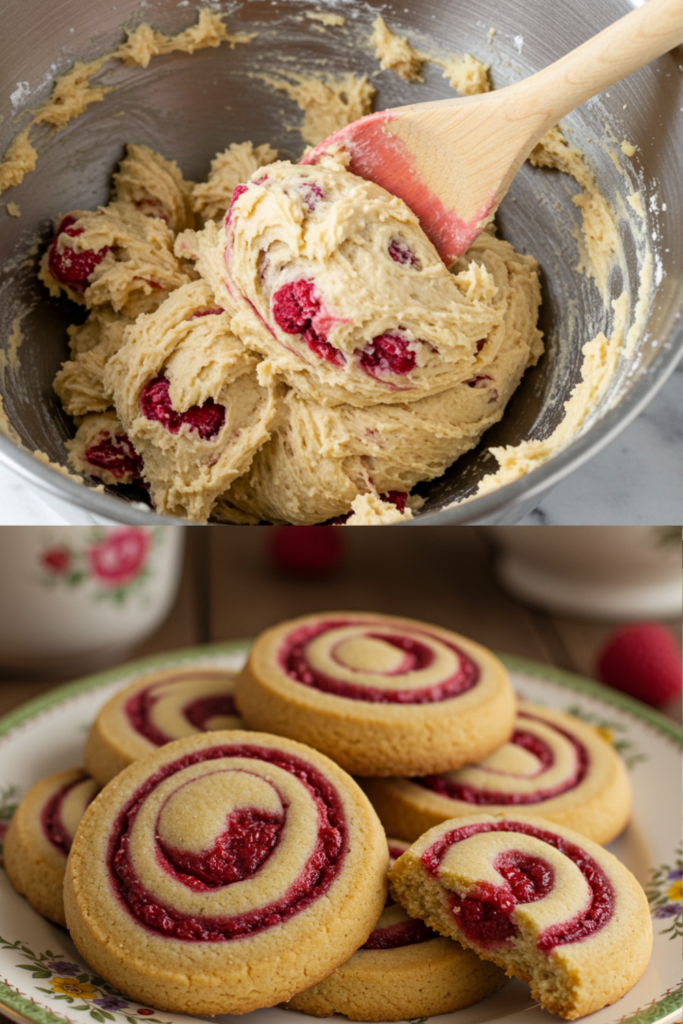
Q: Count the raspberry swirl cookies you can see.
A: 7